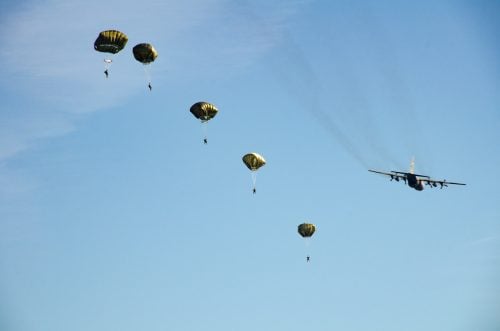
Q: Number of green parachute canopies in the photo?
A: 5